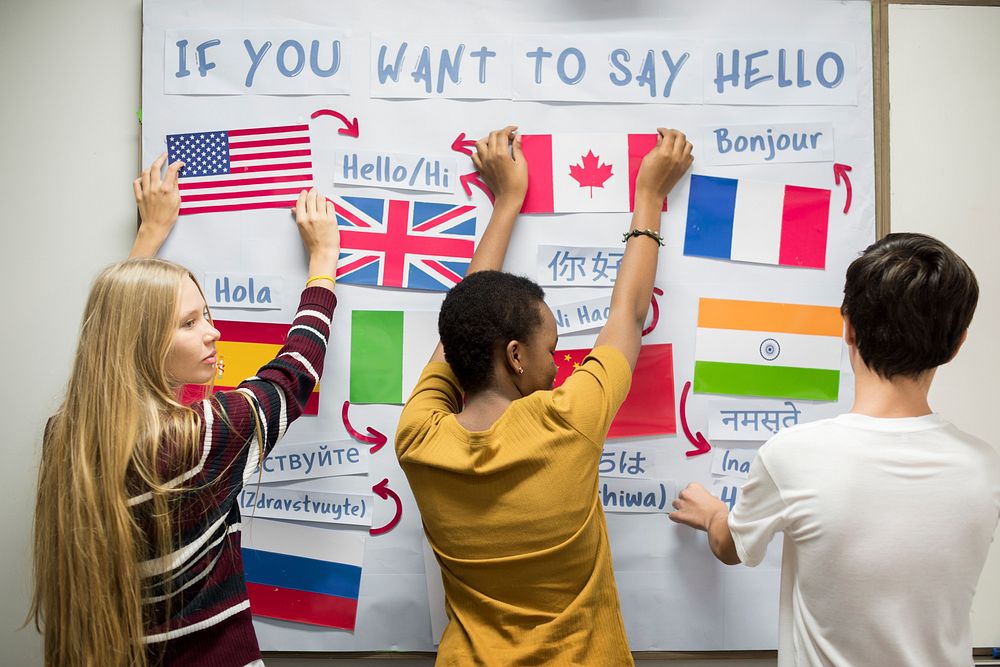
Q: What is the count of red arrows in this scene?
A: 8